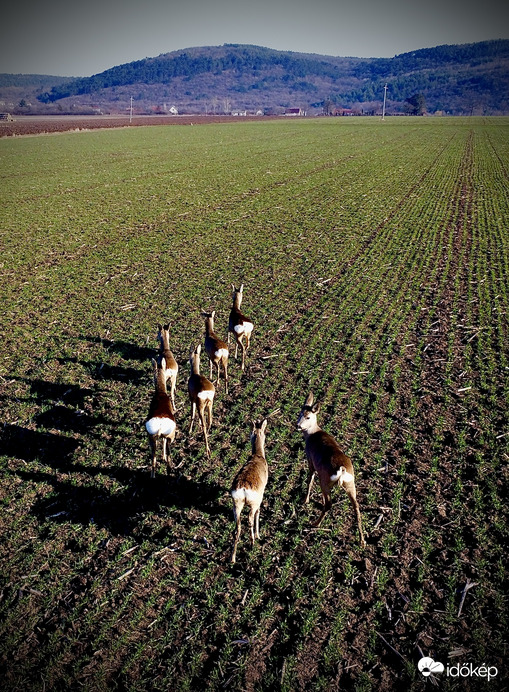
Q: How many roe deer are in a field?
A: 7